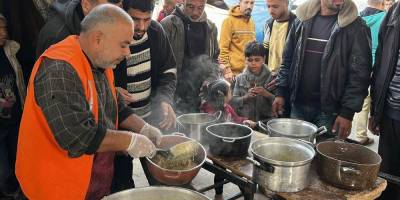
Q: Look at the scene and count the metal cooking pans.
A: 7